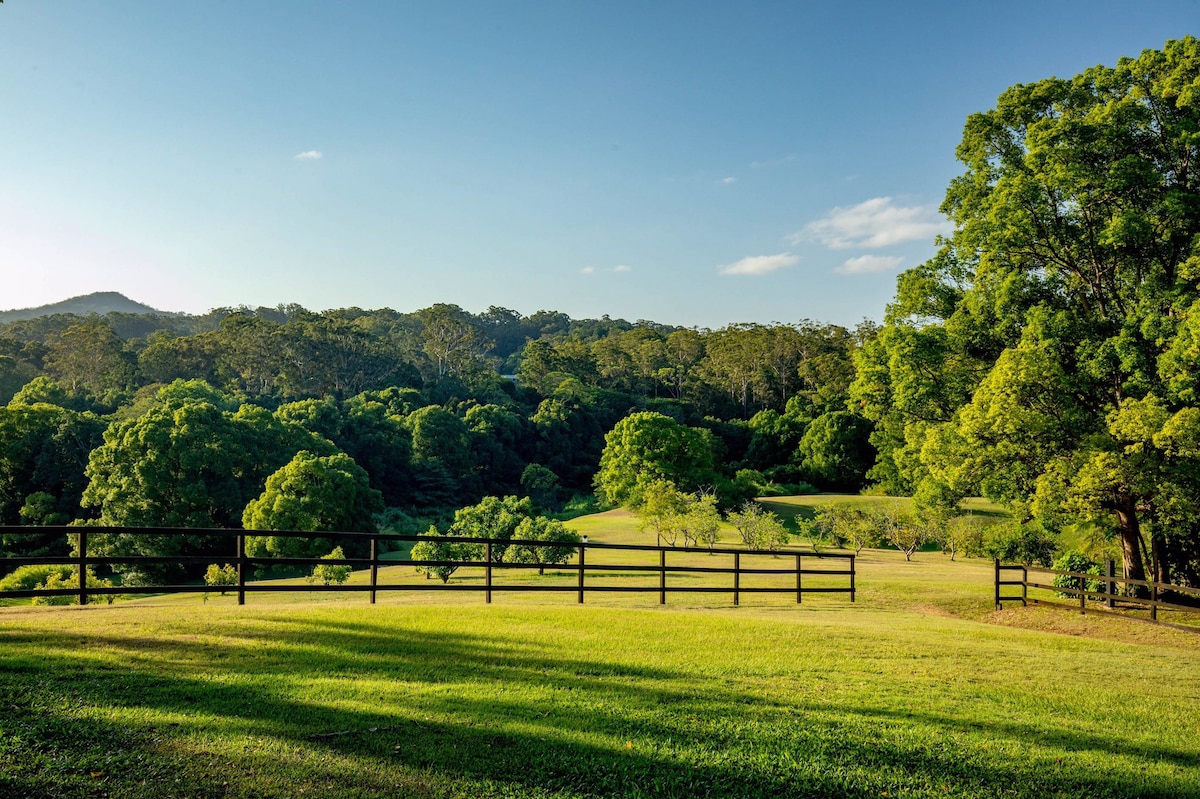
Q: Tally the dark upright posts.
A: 14